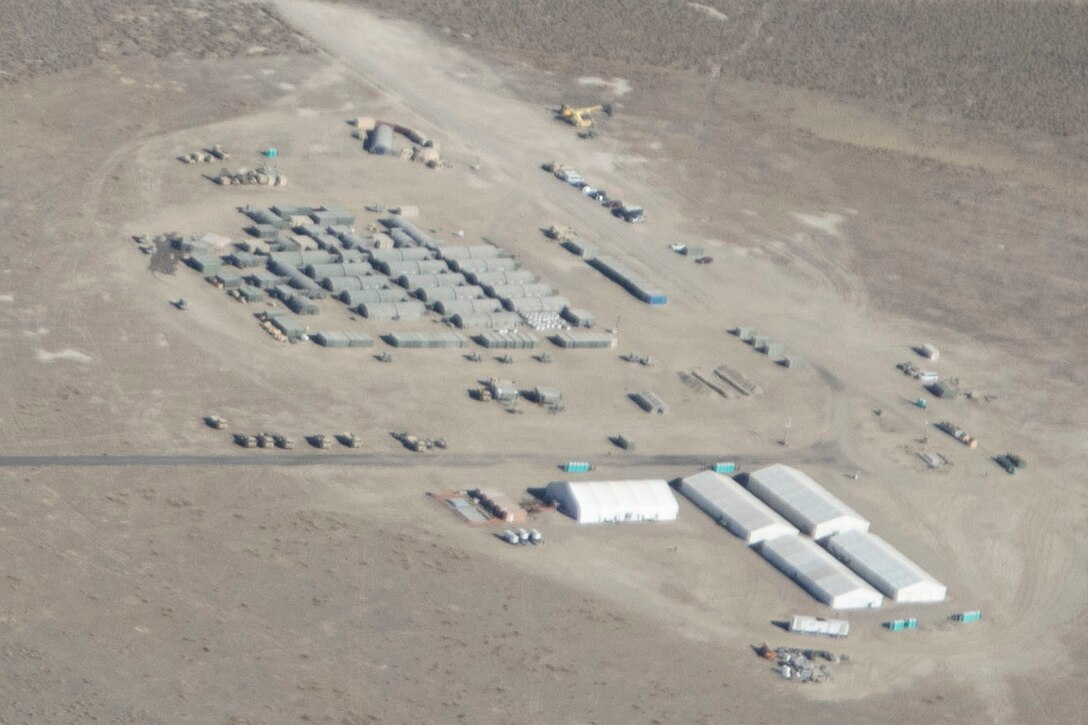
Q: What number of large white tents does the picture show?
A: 5